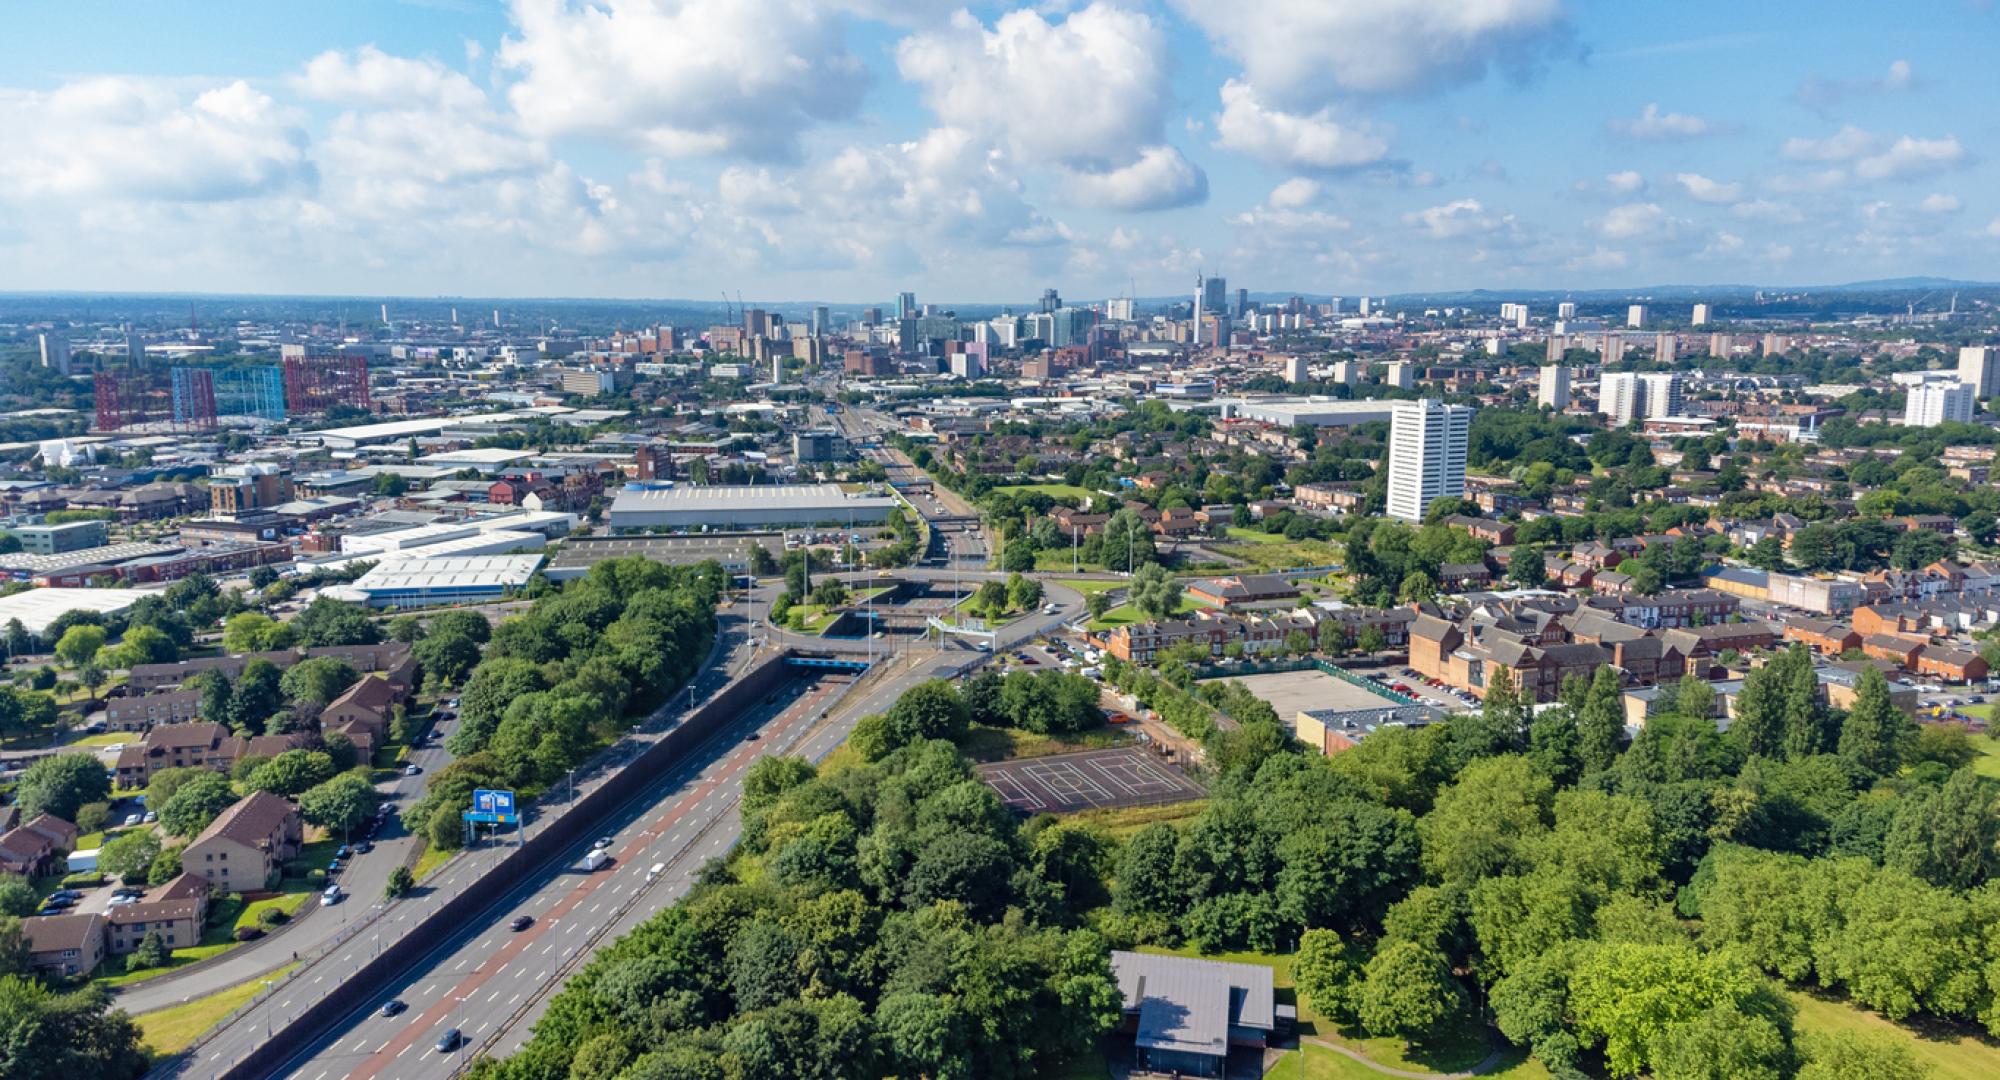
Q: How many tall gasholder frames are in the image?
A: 3